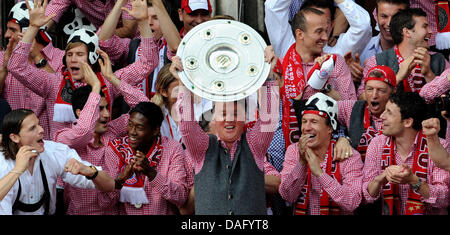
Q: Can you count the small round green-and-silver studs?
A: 5